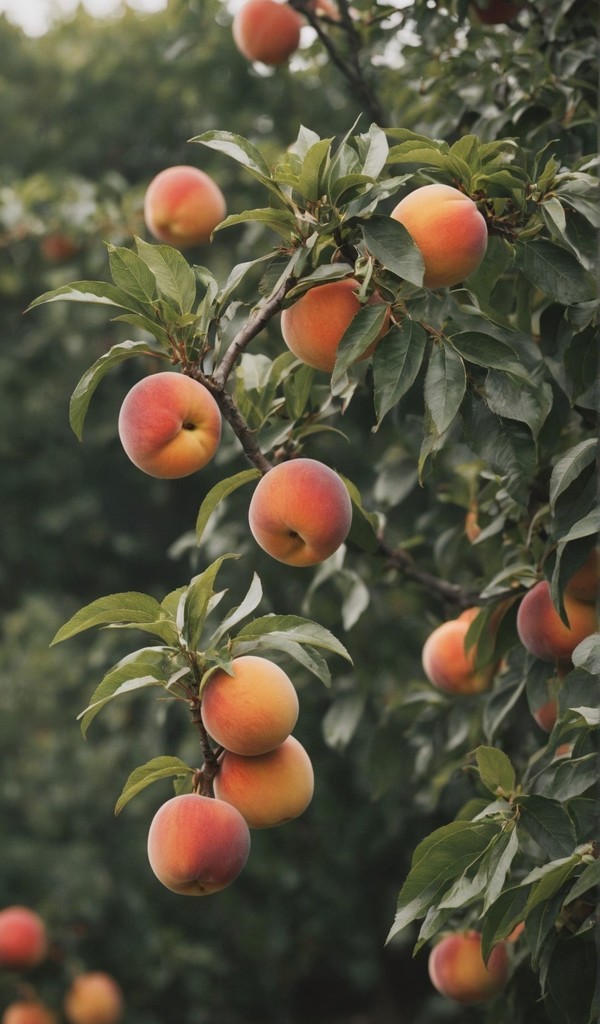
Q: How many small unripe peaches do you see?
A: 0